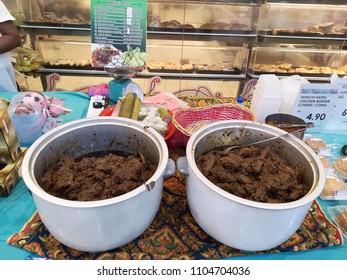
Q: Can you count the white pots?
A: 2